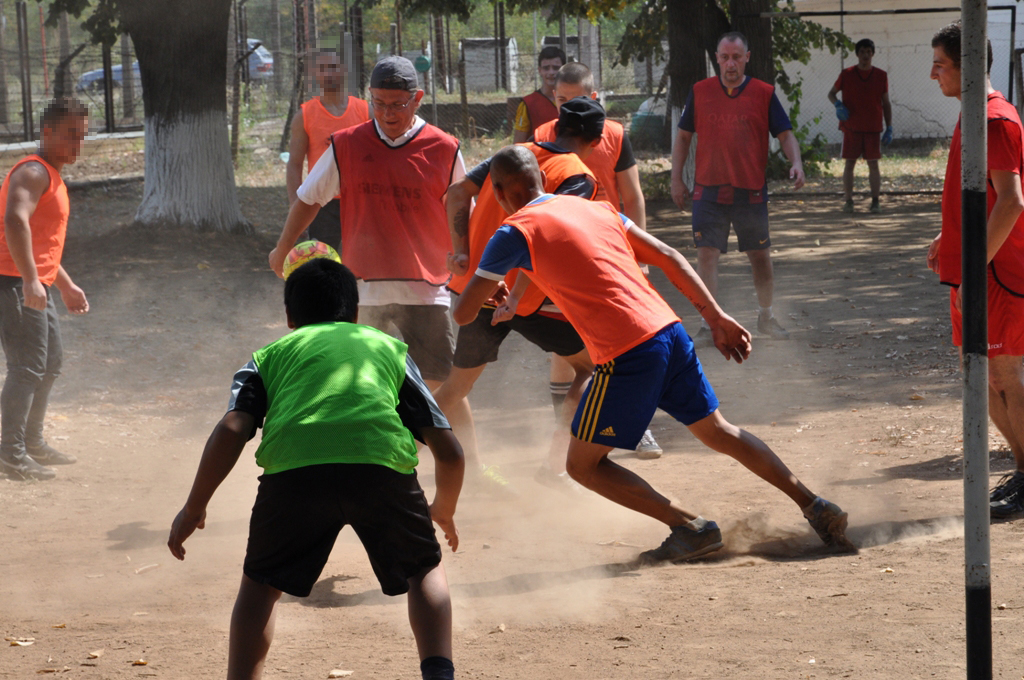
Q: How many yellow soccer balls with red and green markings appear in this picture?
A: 1